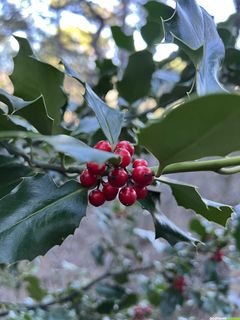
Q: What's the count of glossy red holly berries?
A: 12